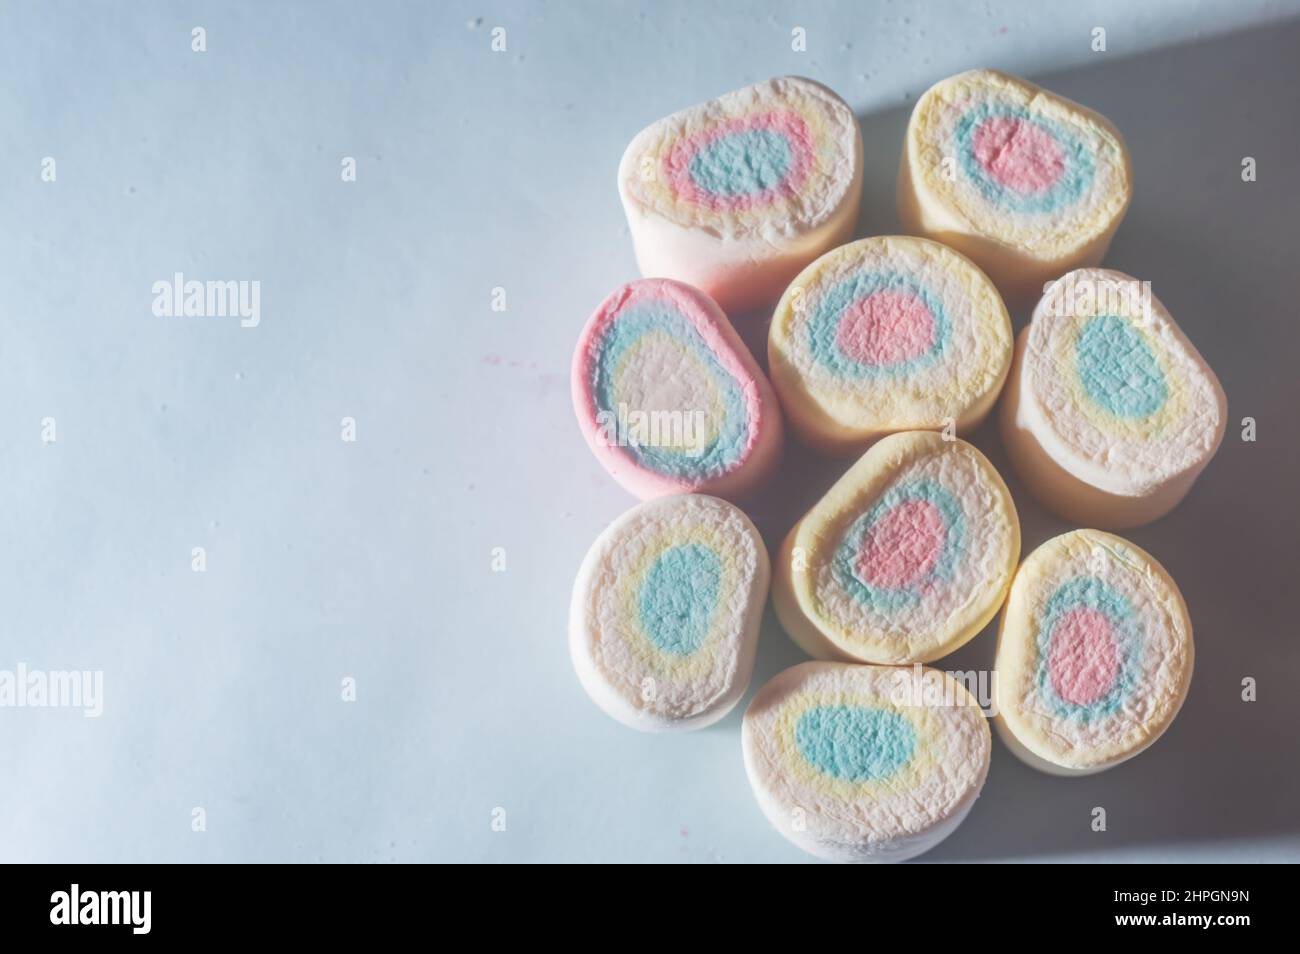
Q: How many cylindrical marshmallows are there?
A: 9